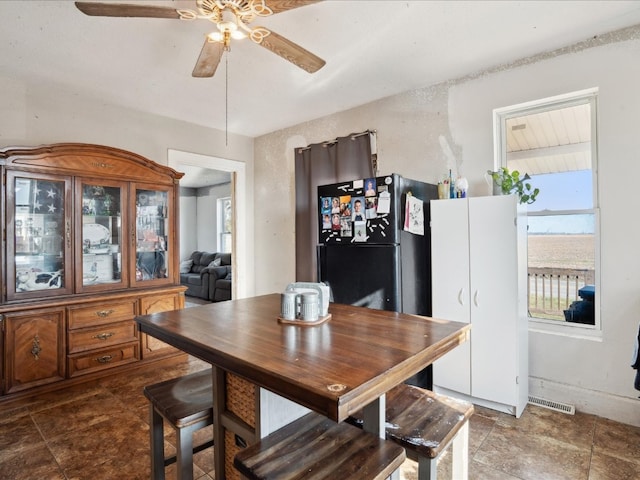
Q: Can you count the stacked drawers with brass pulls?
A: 3